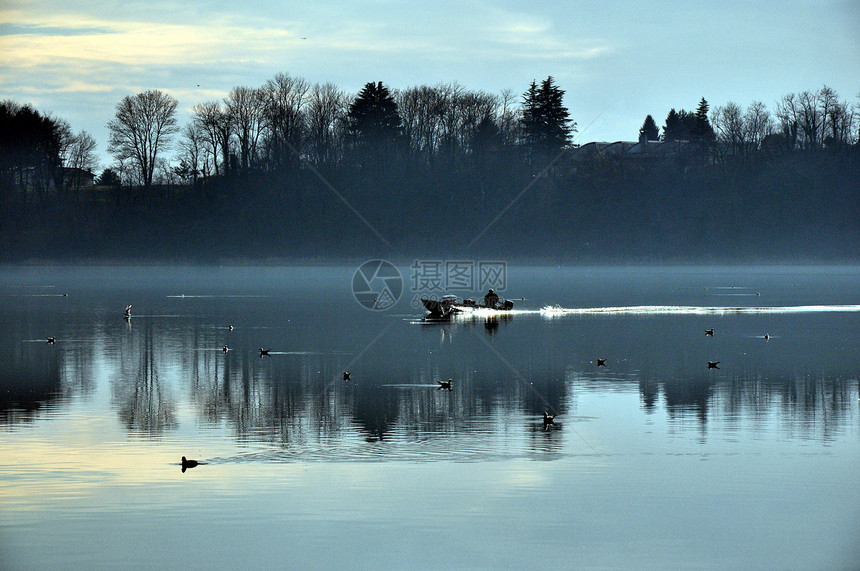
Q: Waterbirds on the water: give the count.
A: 13